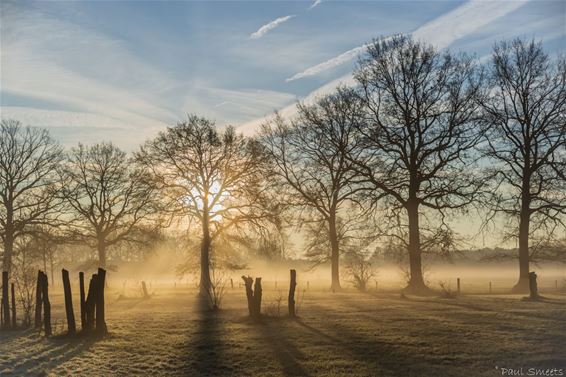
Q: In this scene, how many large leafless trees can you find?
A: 6